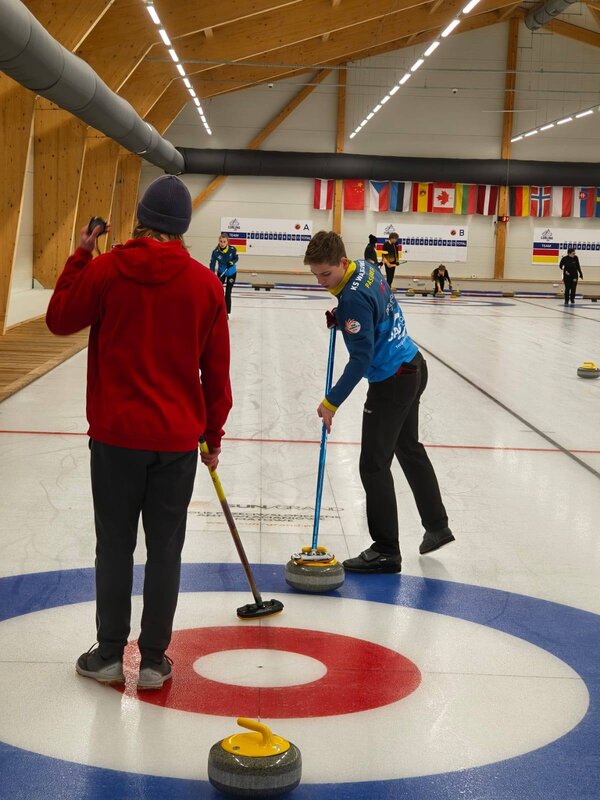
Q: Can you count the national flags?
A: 13